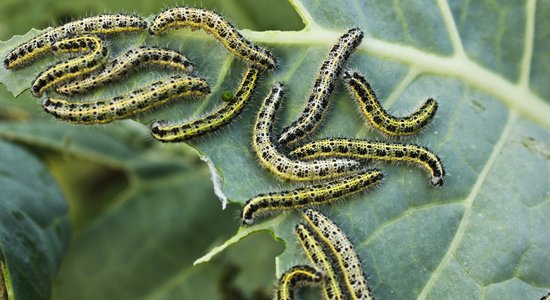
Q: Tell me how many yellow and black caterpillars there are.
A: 14